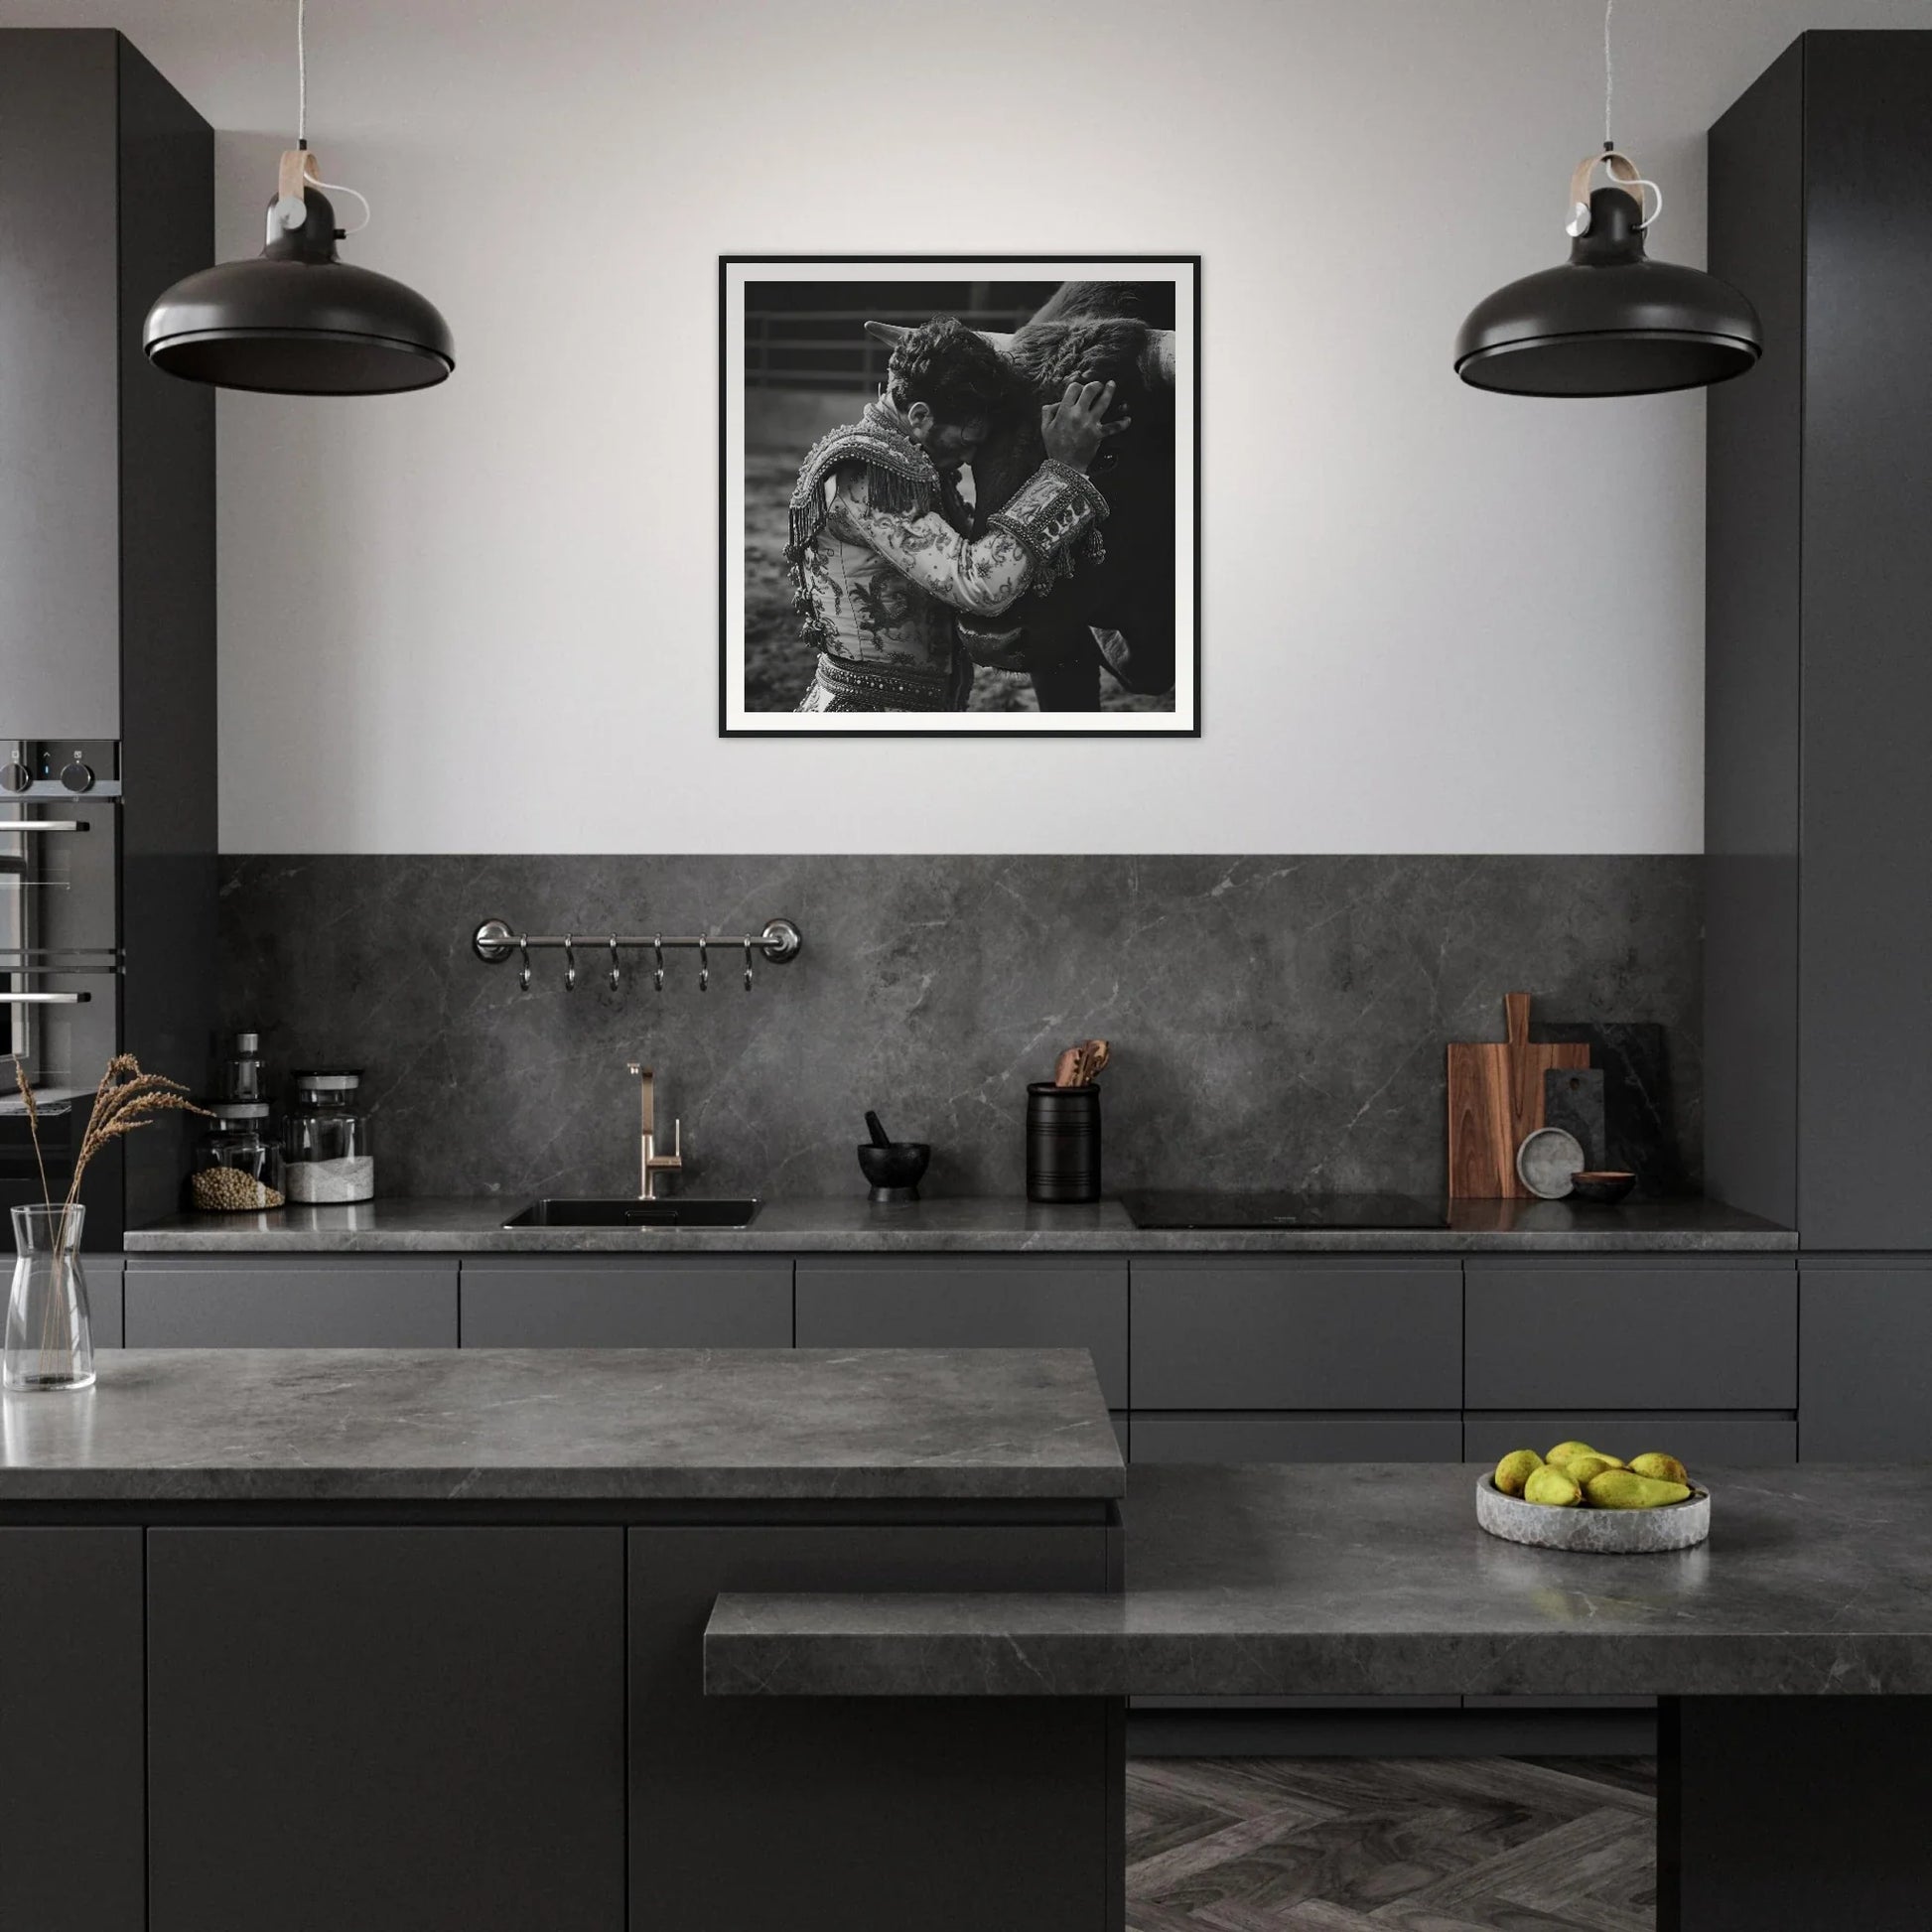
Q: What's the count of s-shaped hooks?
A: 6